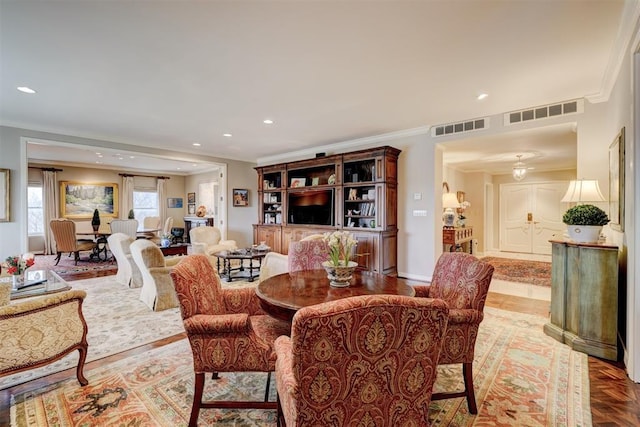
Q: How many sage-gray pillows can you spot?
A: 0